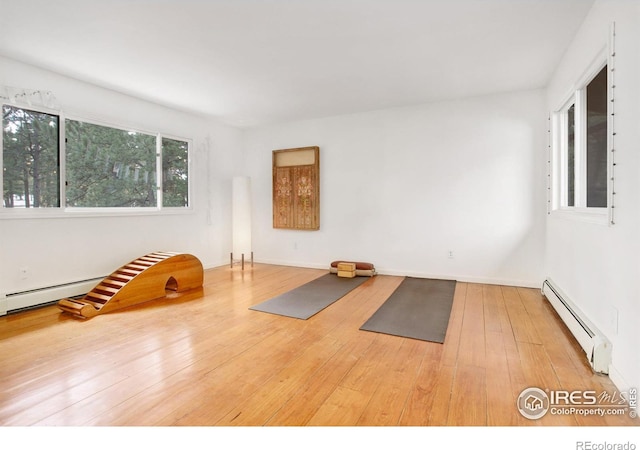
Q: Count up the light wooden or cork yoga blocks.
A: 2